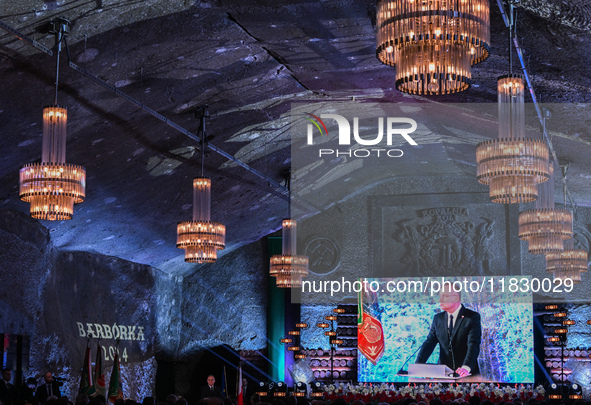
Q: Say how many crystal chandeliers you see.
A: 7